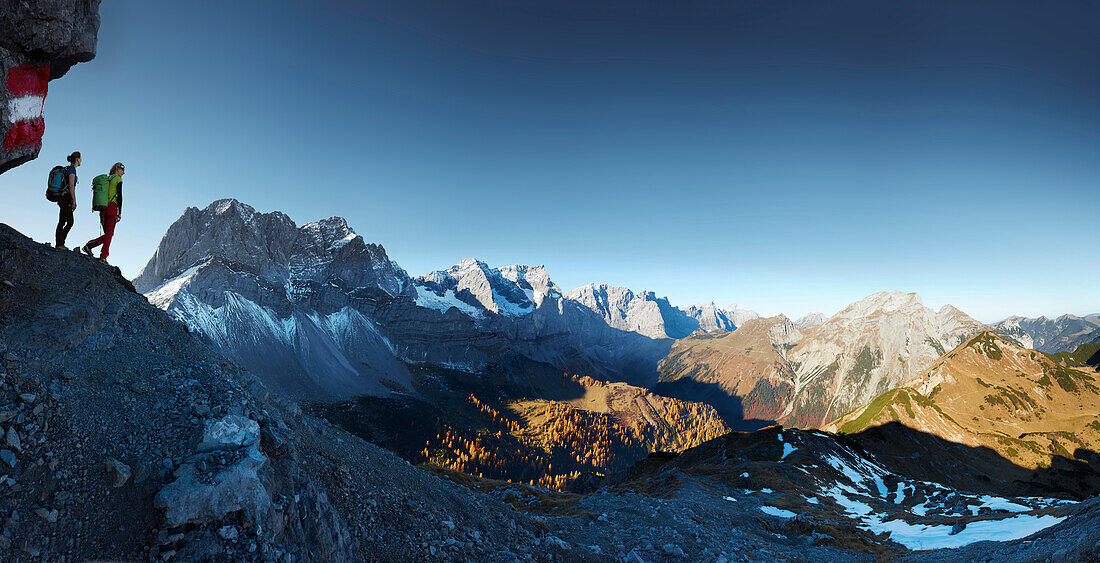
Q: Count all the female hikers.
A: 2